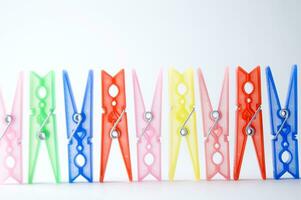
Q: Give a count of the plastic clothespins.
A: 9